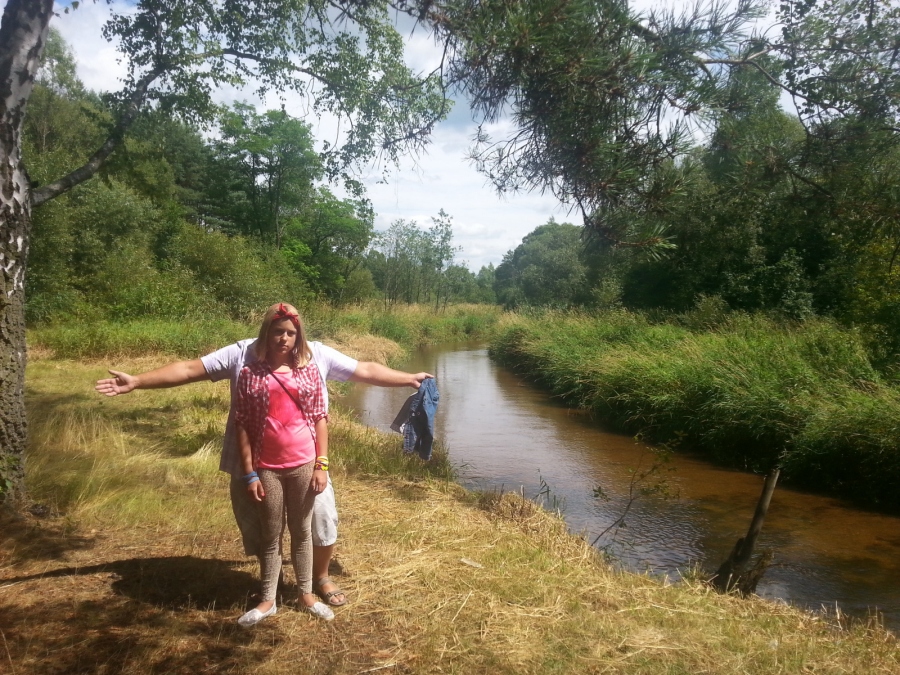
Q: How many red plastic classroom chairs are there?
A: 0